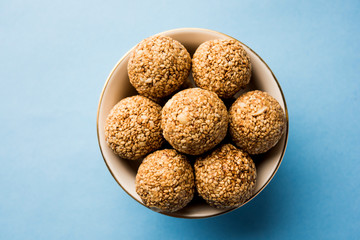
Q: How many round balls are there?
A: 7